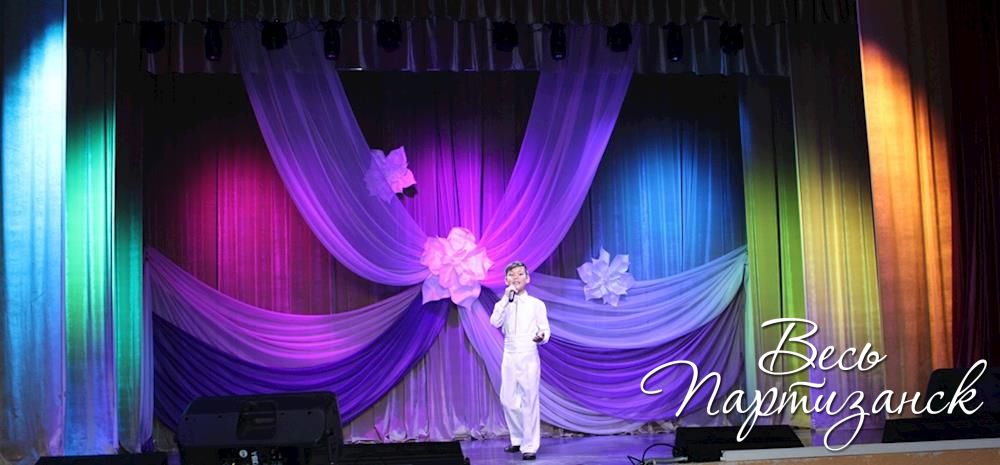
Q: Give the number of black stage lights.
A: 10